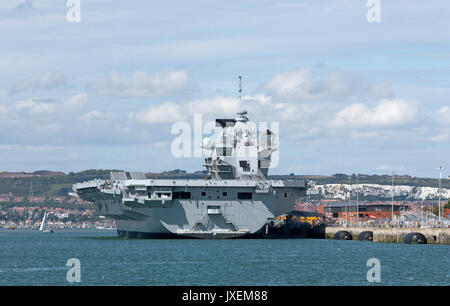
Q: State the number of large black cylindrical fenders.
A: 3